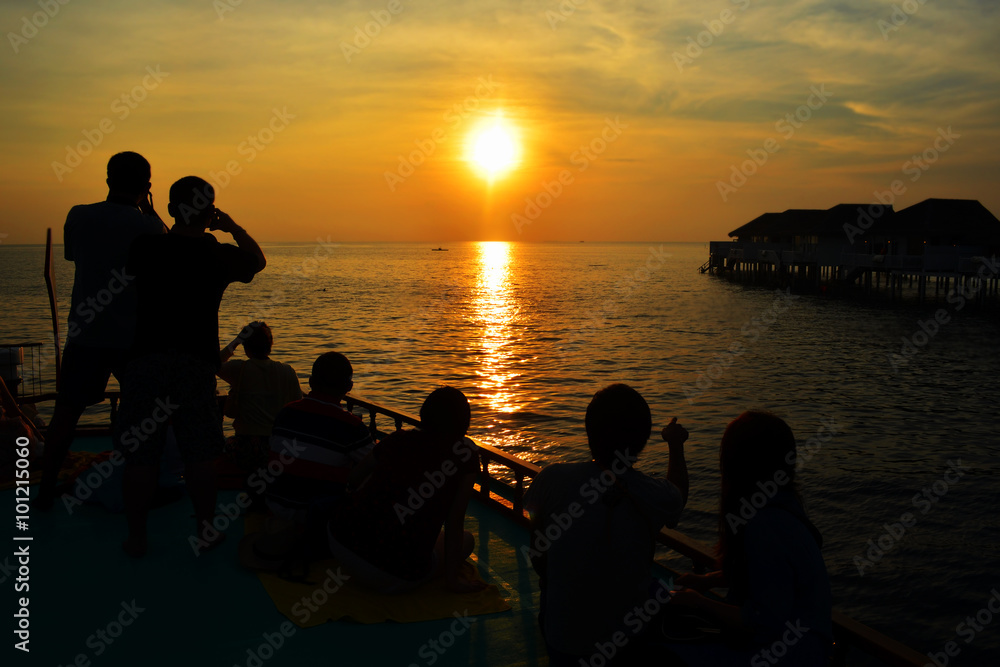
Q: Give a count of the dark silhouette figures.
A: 7